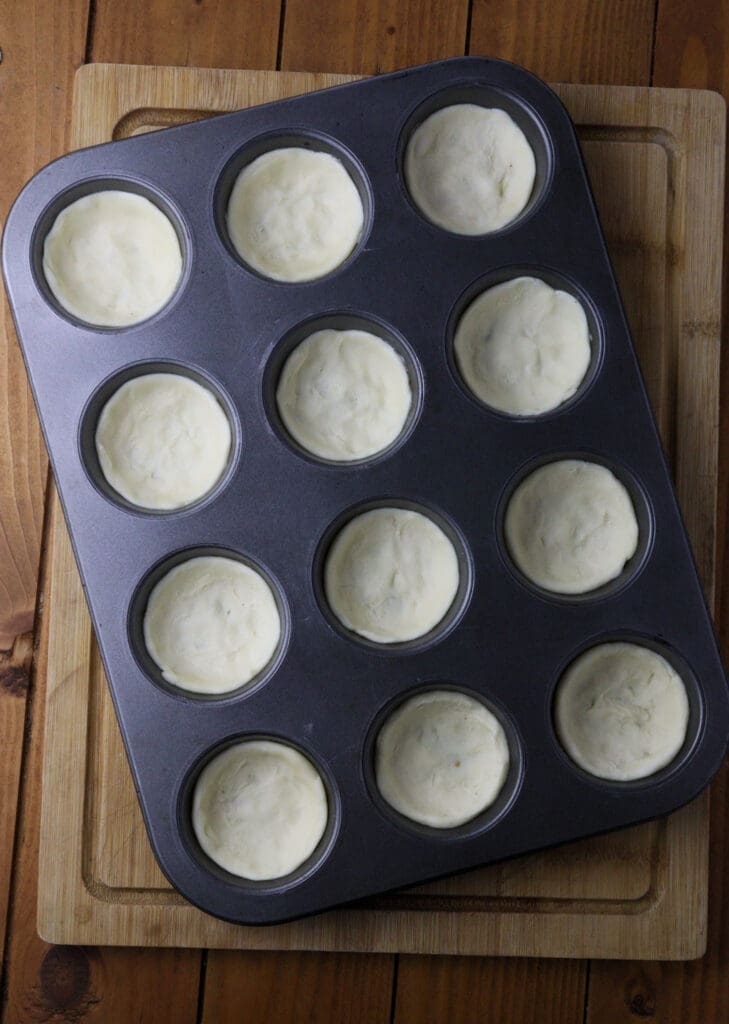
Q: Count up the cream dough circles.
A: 12